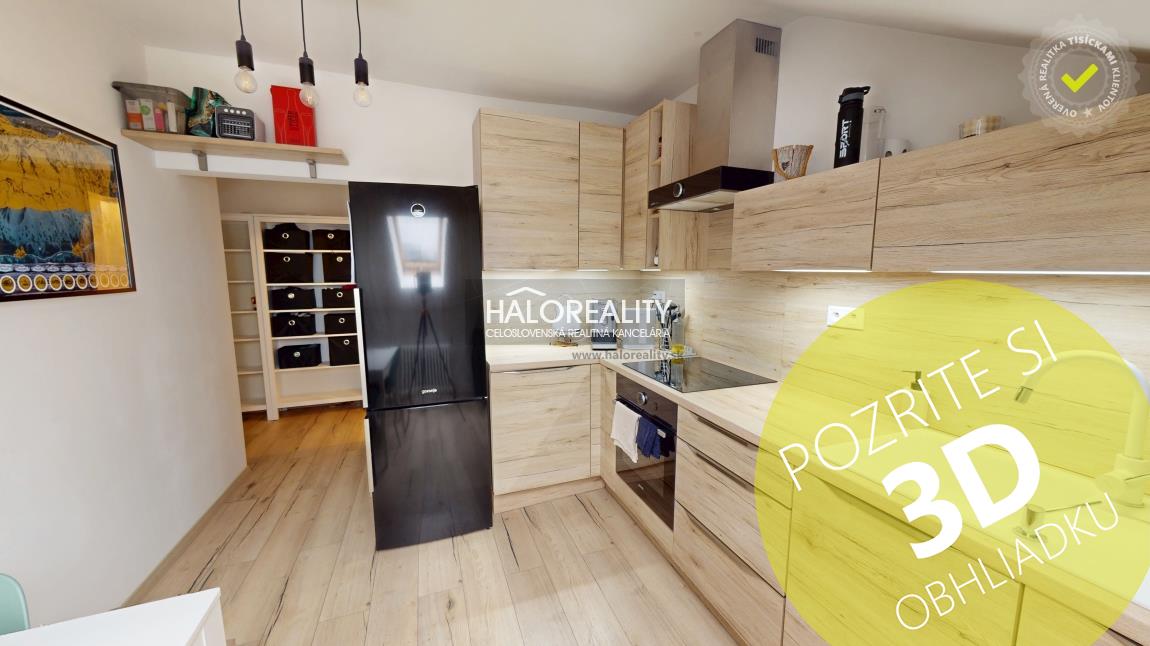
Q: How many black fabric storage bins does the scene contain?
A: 10